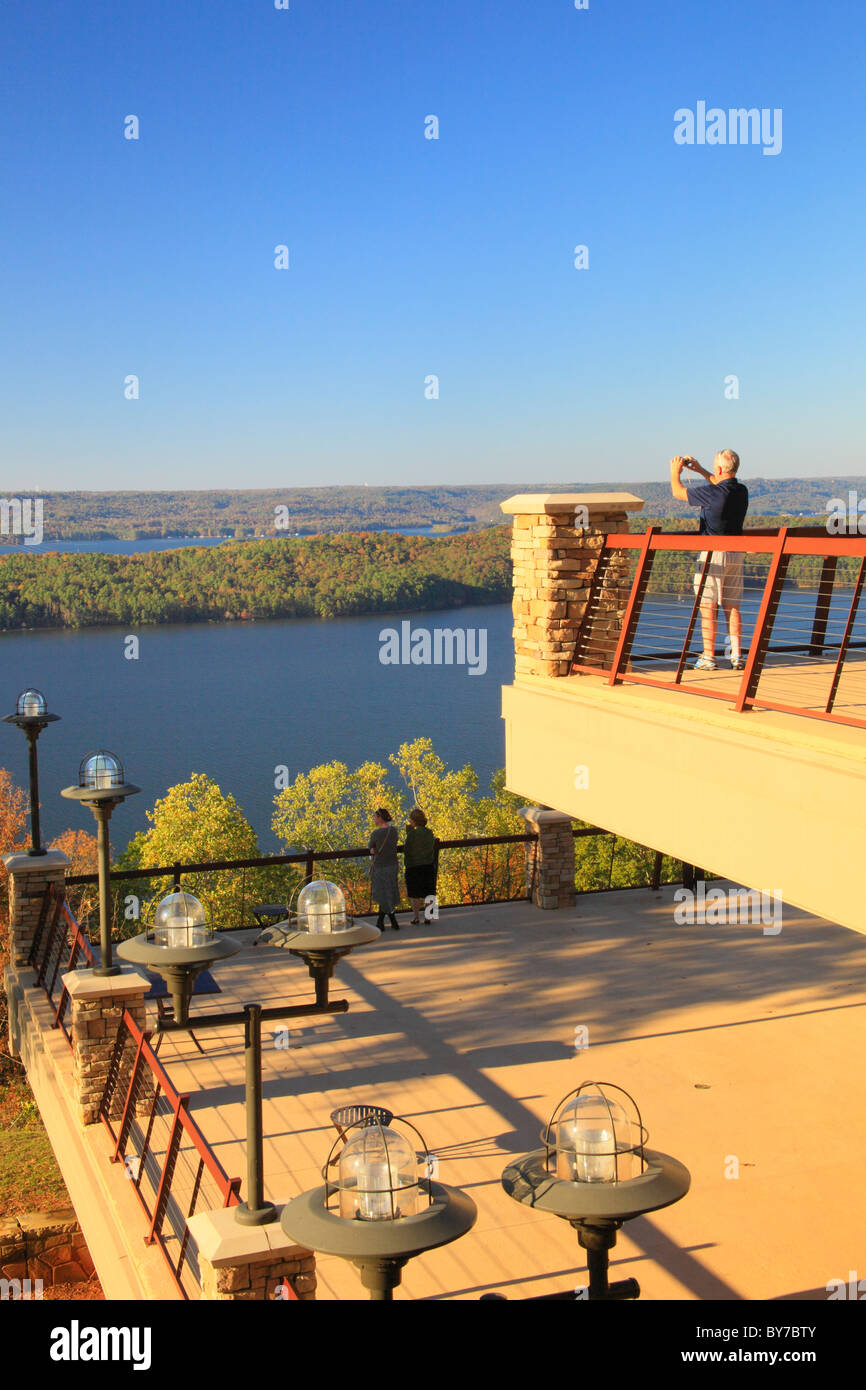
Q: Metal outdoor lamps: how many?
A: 6